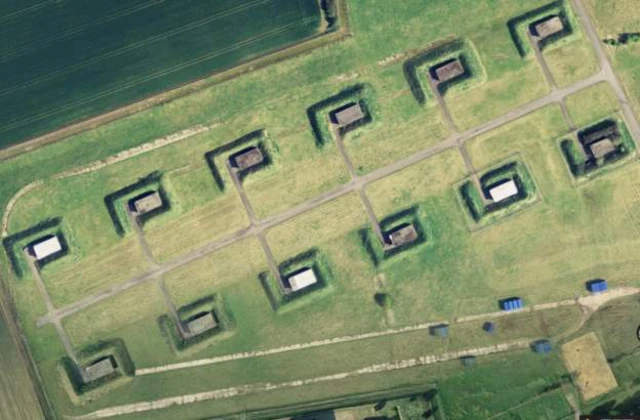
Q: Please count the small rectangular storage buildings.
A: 12